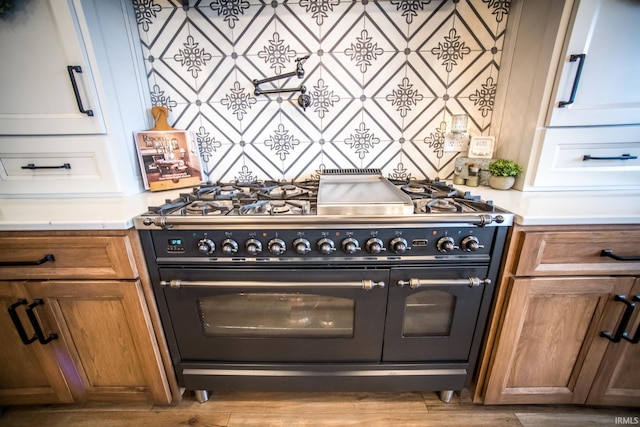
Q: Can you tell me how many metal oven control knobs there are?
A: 11